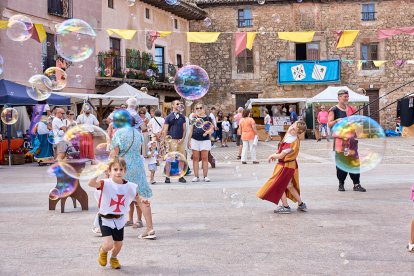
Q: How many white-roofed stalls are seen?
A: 3